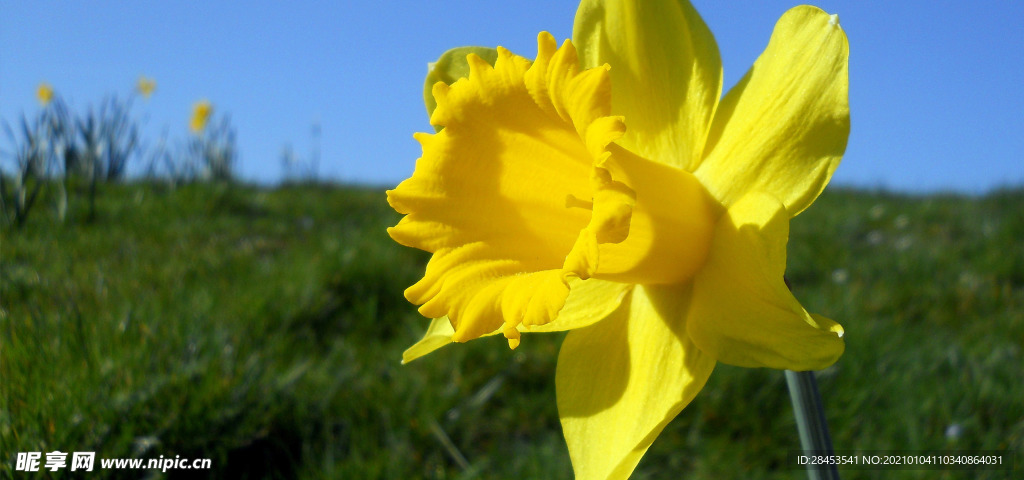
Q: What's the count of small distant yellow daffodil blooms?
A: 3